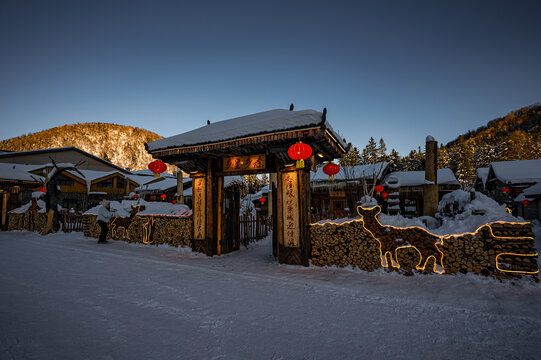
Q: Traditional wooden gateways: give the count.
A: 1